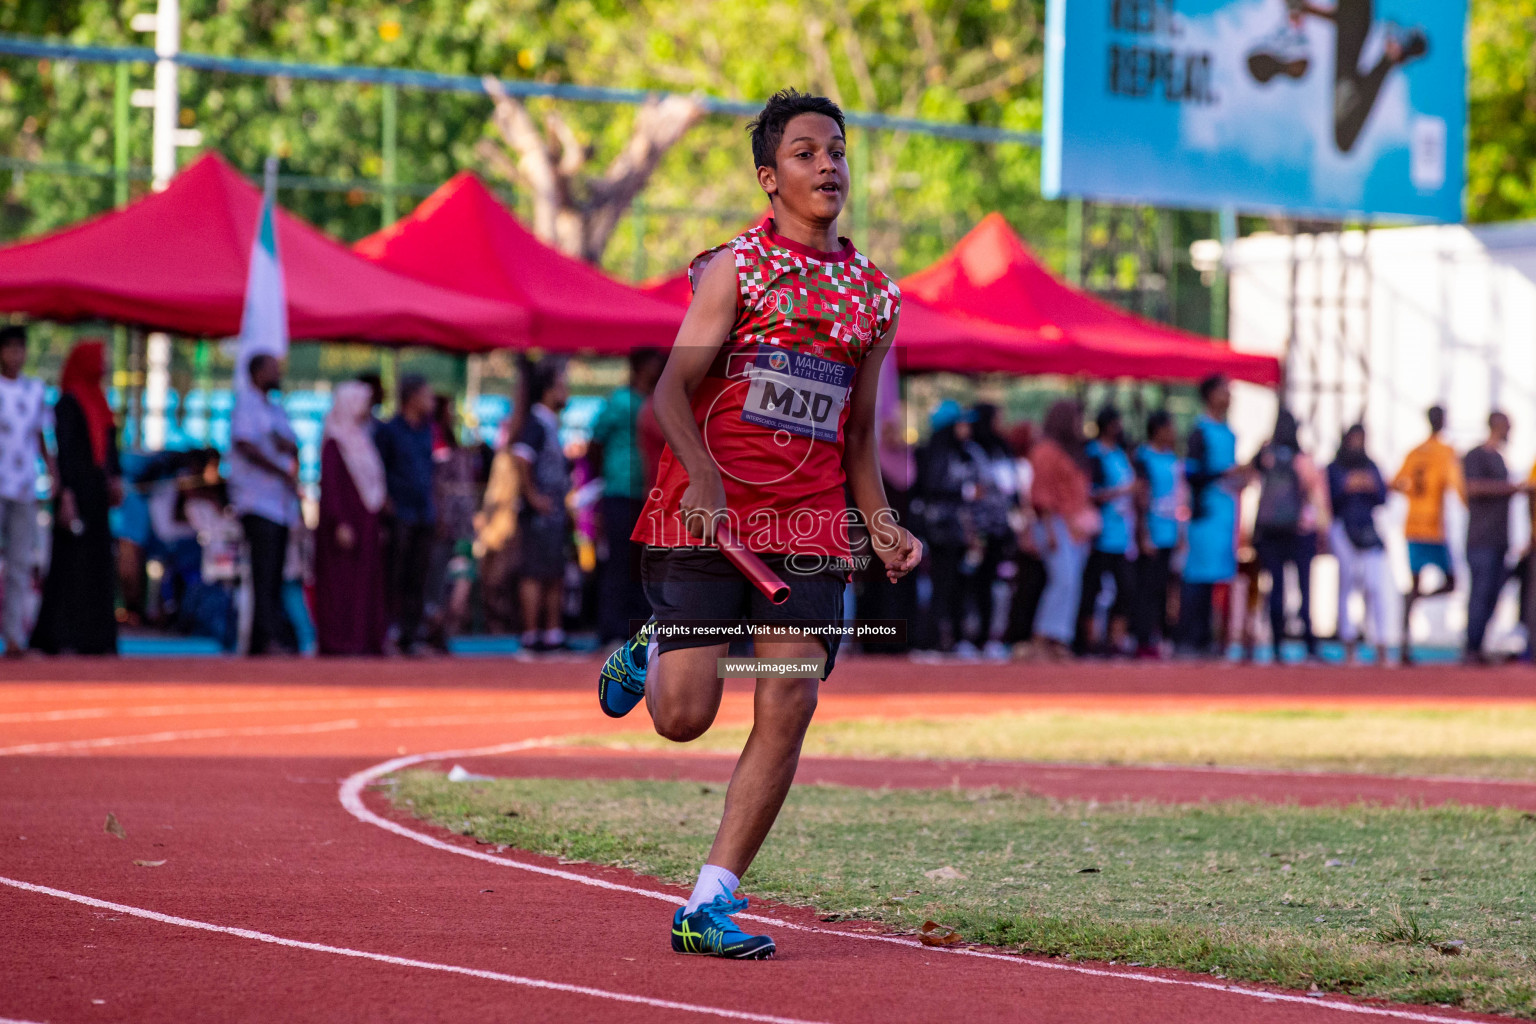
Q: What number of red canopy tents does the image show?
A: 4